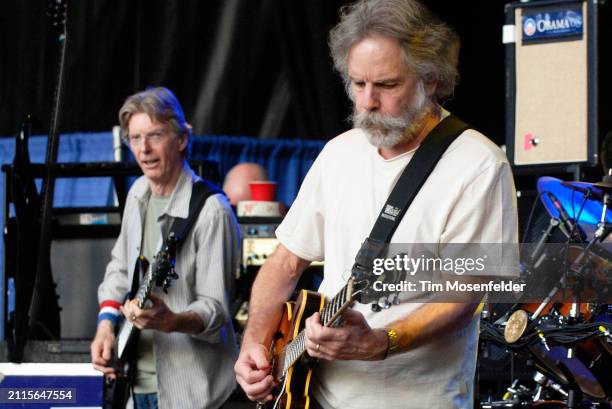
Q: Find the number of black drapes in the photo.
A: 1